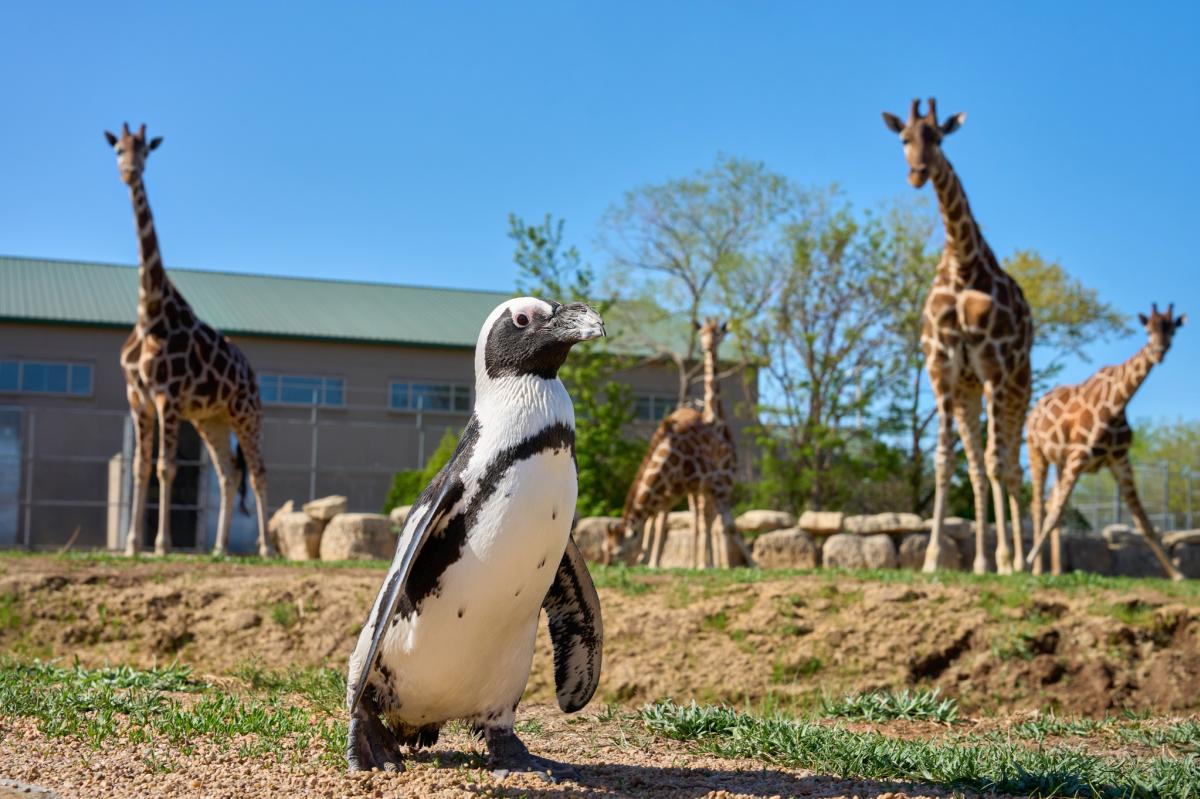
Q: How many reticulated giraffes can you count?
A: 5